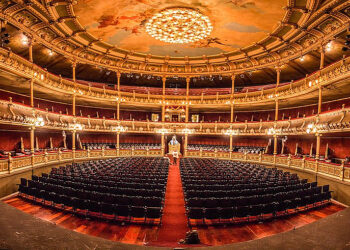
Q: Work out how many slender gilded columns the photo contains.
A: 8